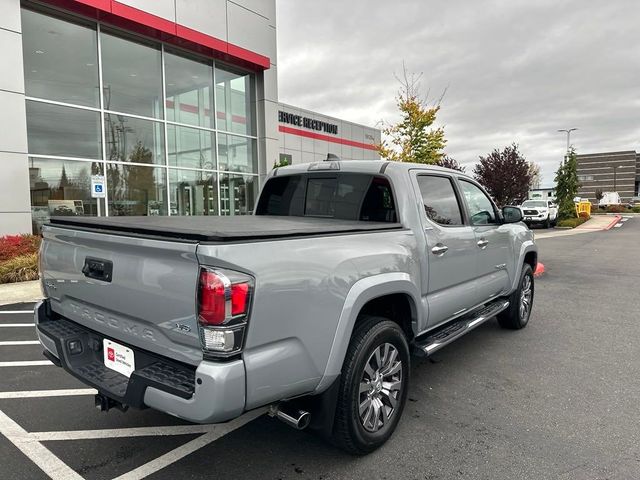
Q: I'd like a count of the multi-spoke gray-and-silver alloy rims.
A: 2